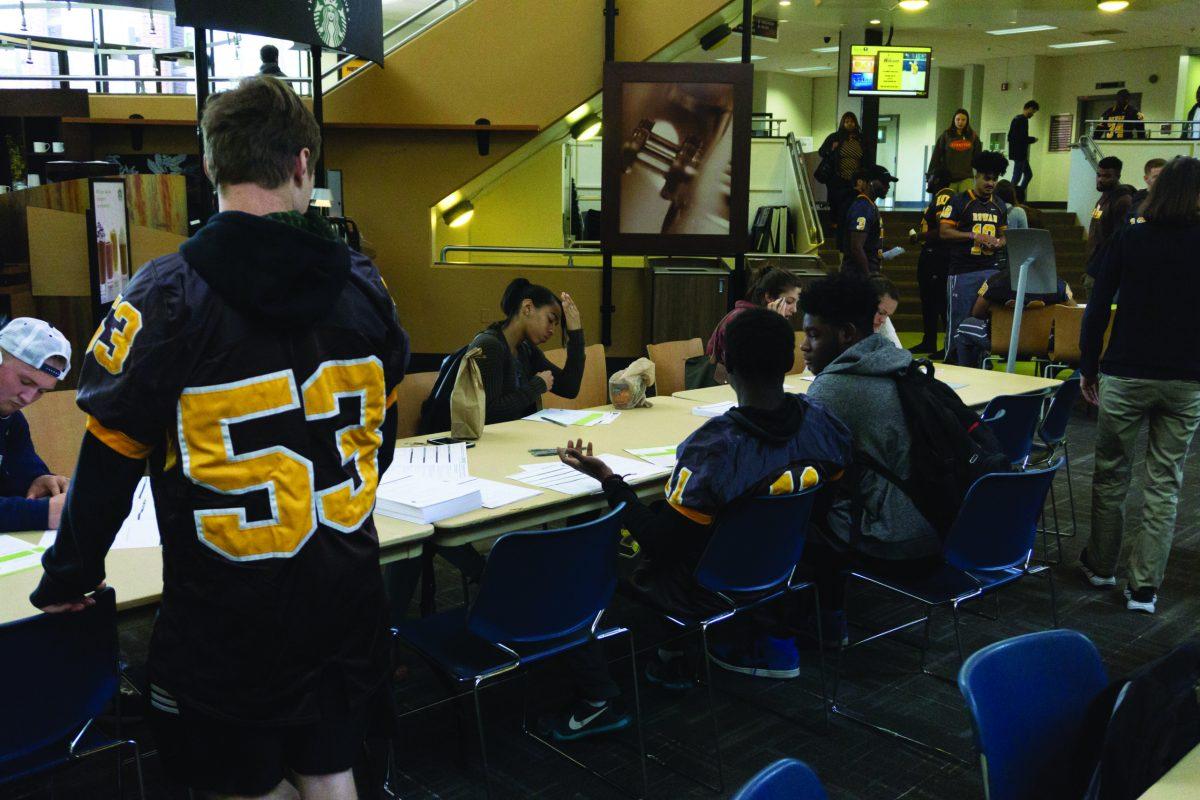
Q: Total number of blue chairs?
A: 8